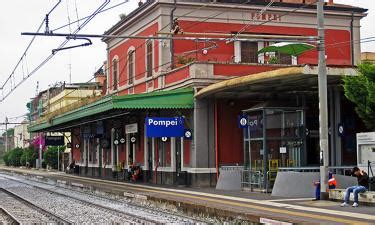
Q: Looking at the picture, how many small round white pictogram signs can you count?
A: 8